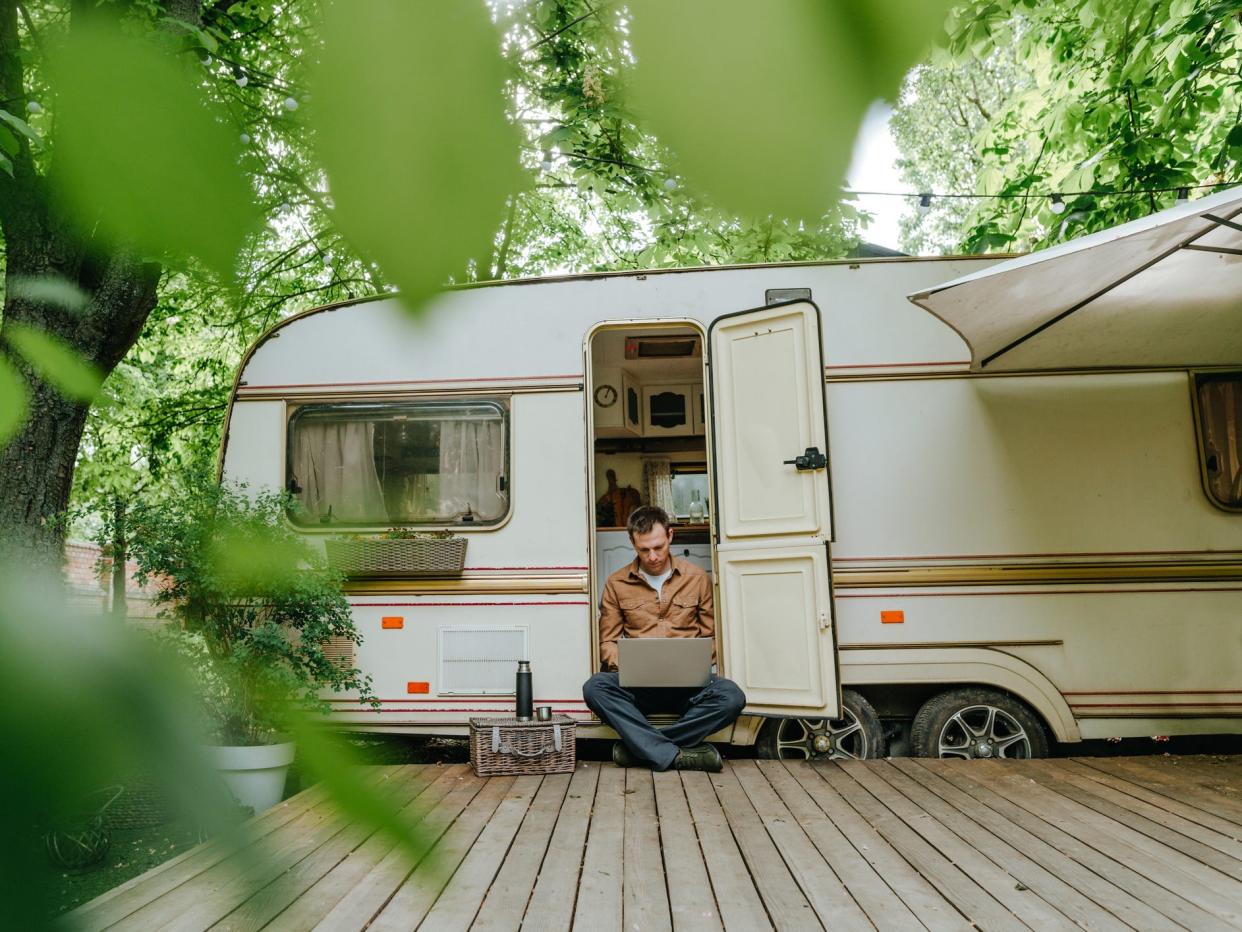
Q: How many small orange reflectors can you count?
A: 3